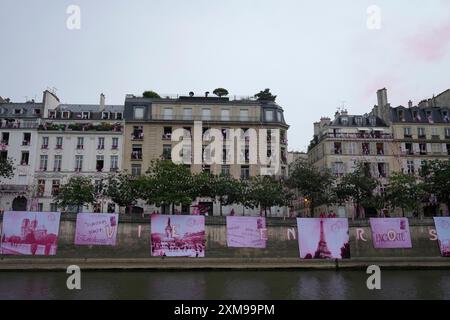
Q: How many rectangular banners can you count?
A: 7